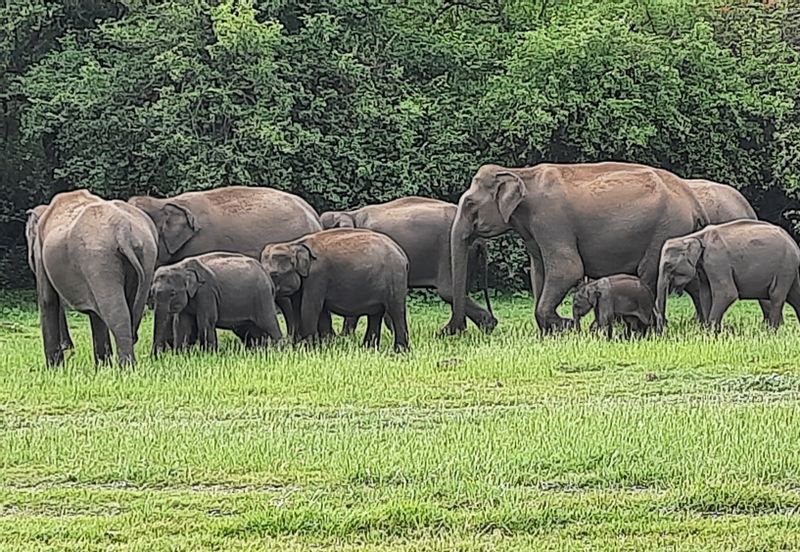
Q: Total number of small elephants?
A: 4